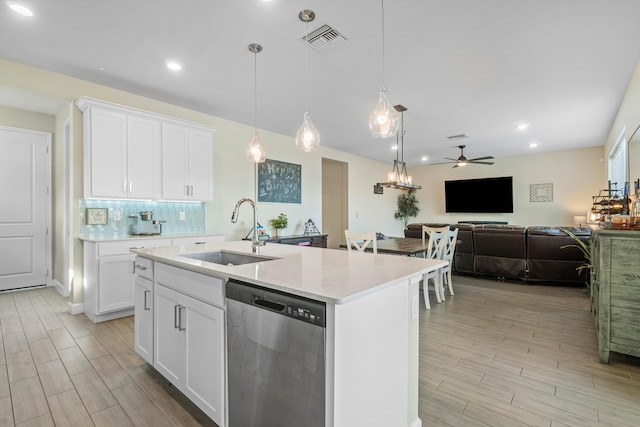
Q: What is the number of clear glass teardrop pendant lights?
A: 3